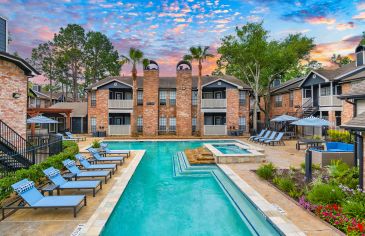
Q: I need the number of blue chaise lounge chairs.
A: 12